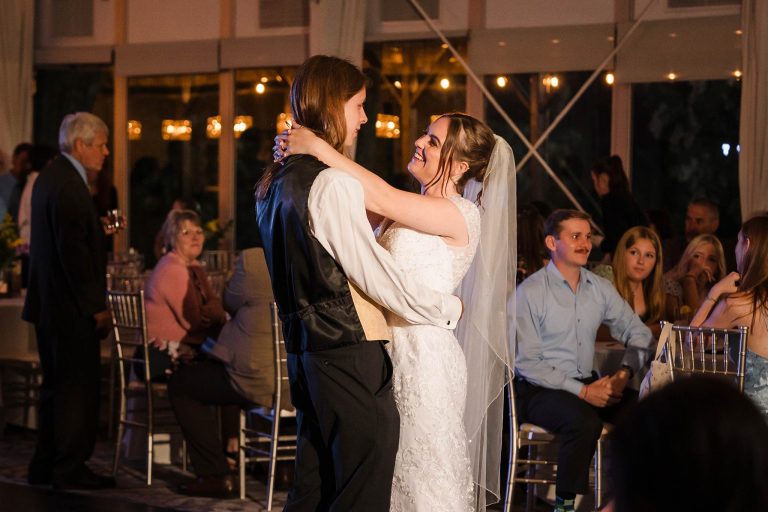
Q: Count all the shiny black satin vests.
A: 1